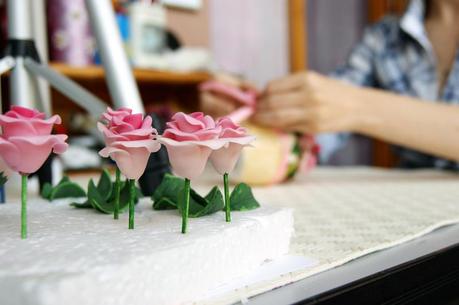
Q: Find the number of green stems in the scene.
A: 5